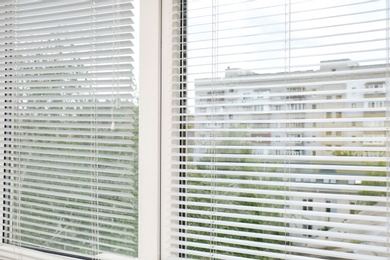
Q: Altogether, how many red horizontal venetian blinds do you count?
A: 0